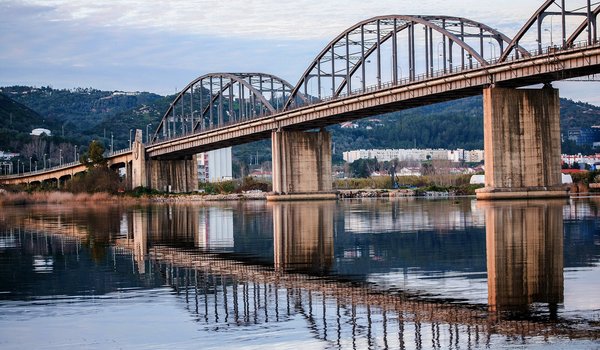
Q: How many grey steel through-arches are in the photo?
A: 3